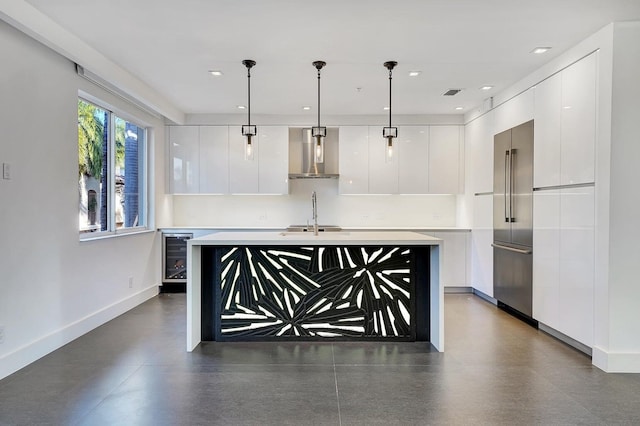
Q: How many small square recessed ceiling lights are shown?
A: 8